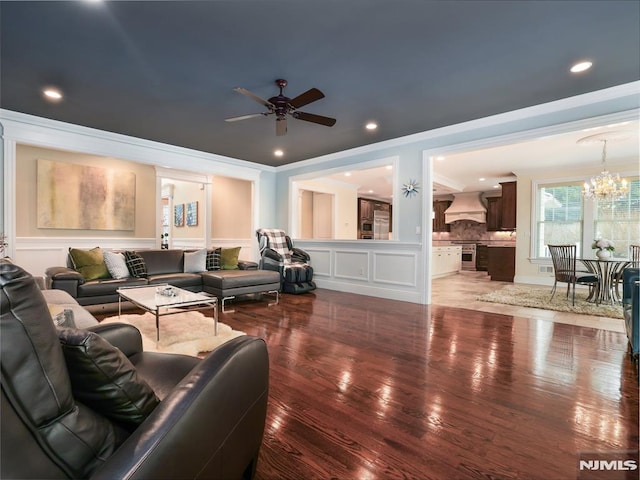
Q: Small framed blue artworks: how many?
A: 2